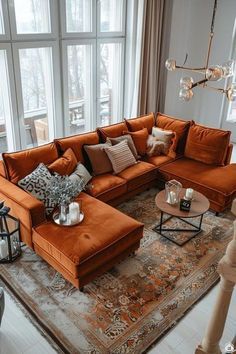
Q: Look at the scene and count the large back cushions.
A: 6